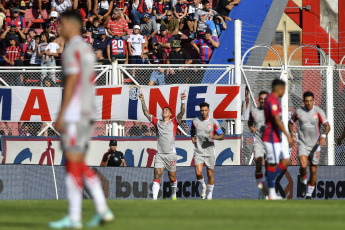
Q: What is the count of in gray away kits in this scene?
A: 5